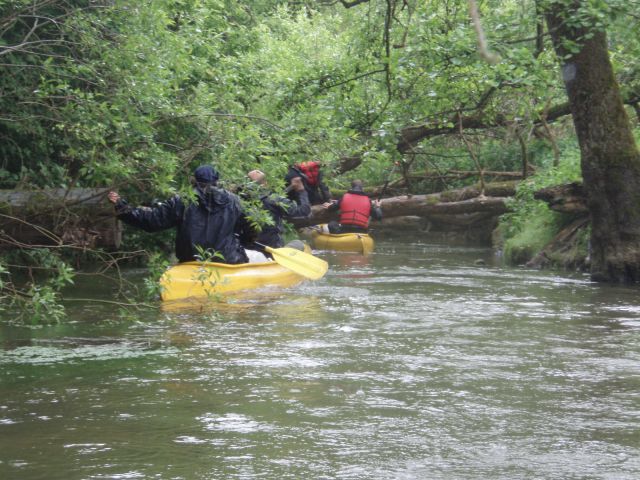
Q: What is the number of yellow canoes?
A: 2